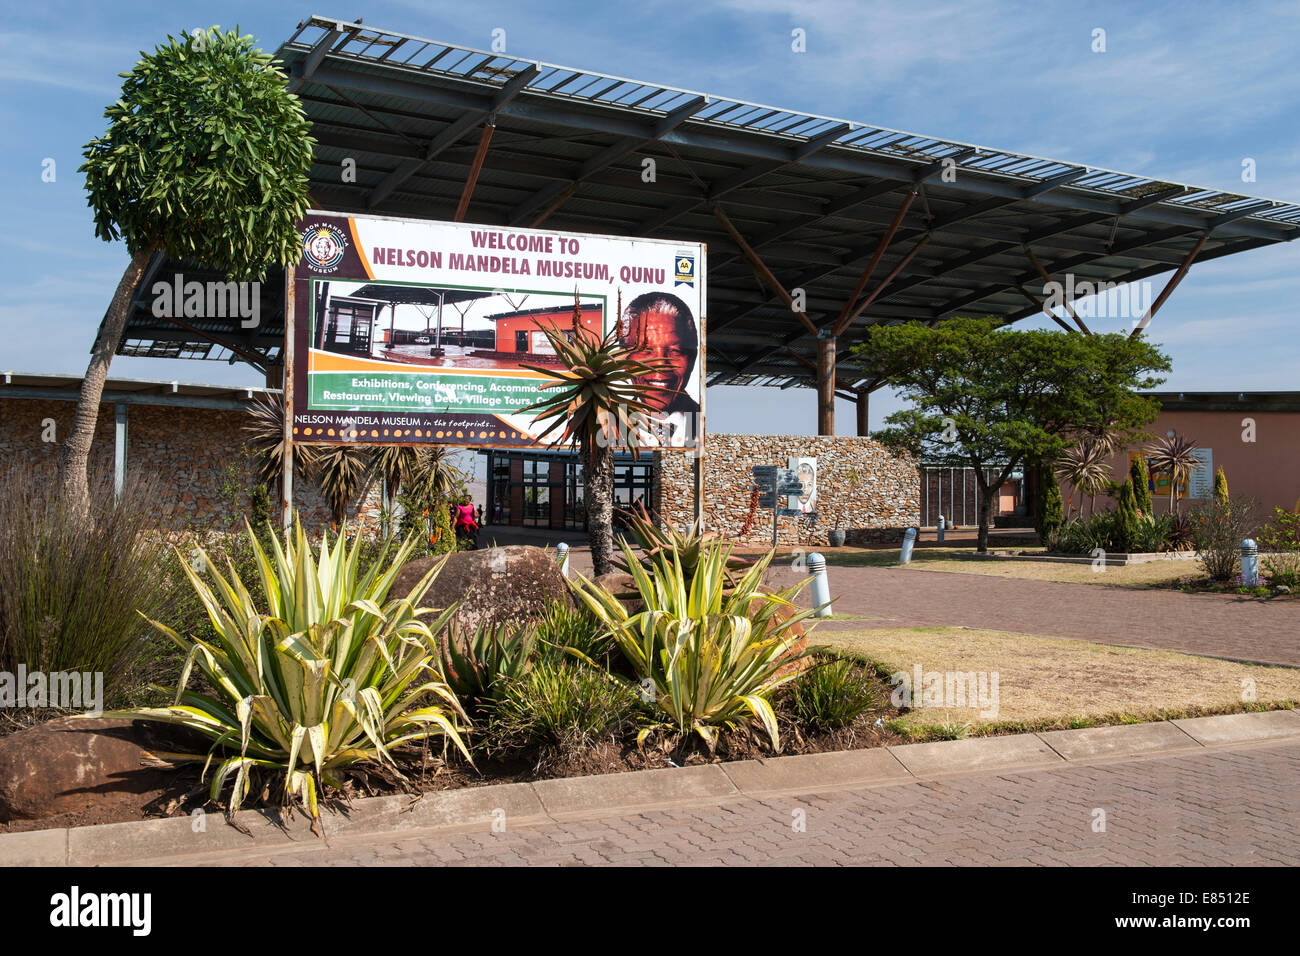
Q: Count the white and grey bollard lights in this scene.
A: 5